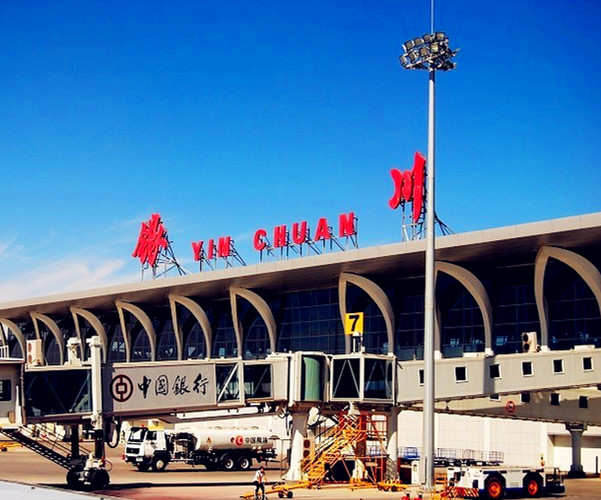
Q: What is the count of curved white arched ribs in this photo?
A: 9